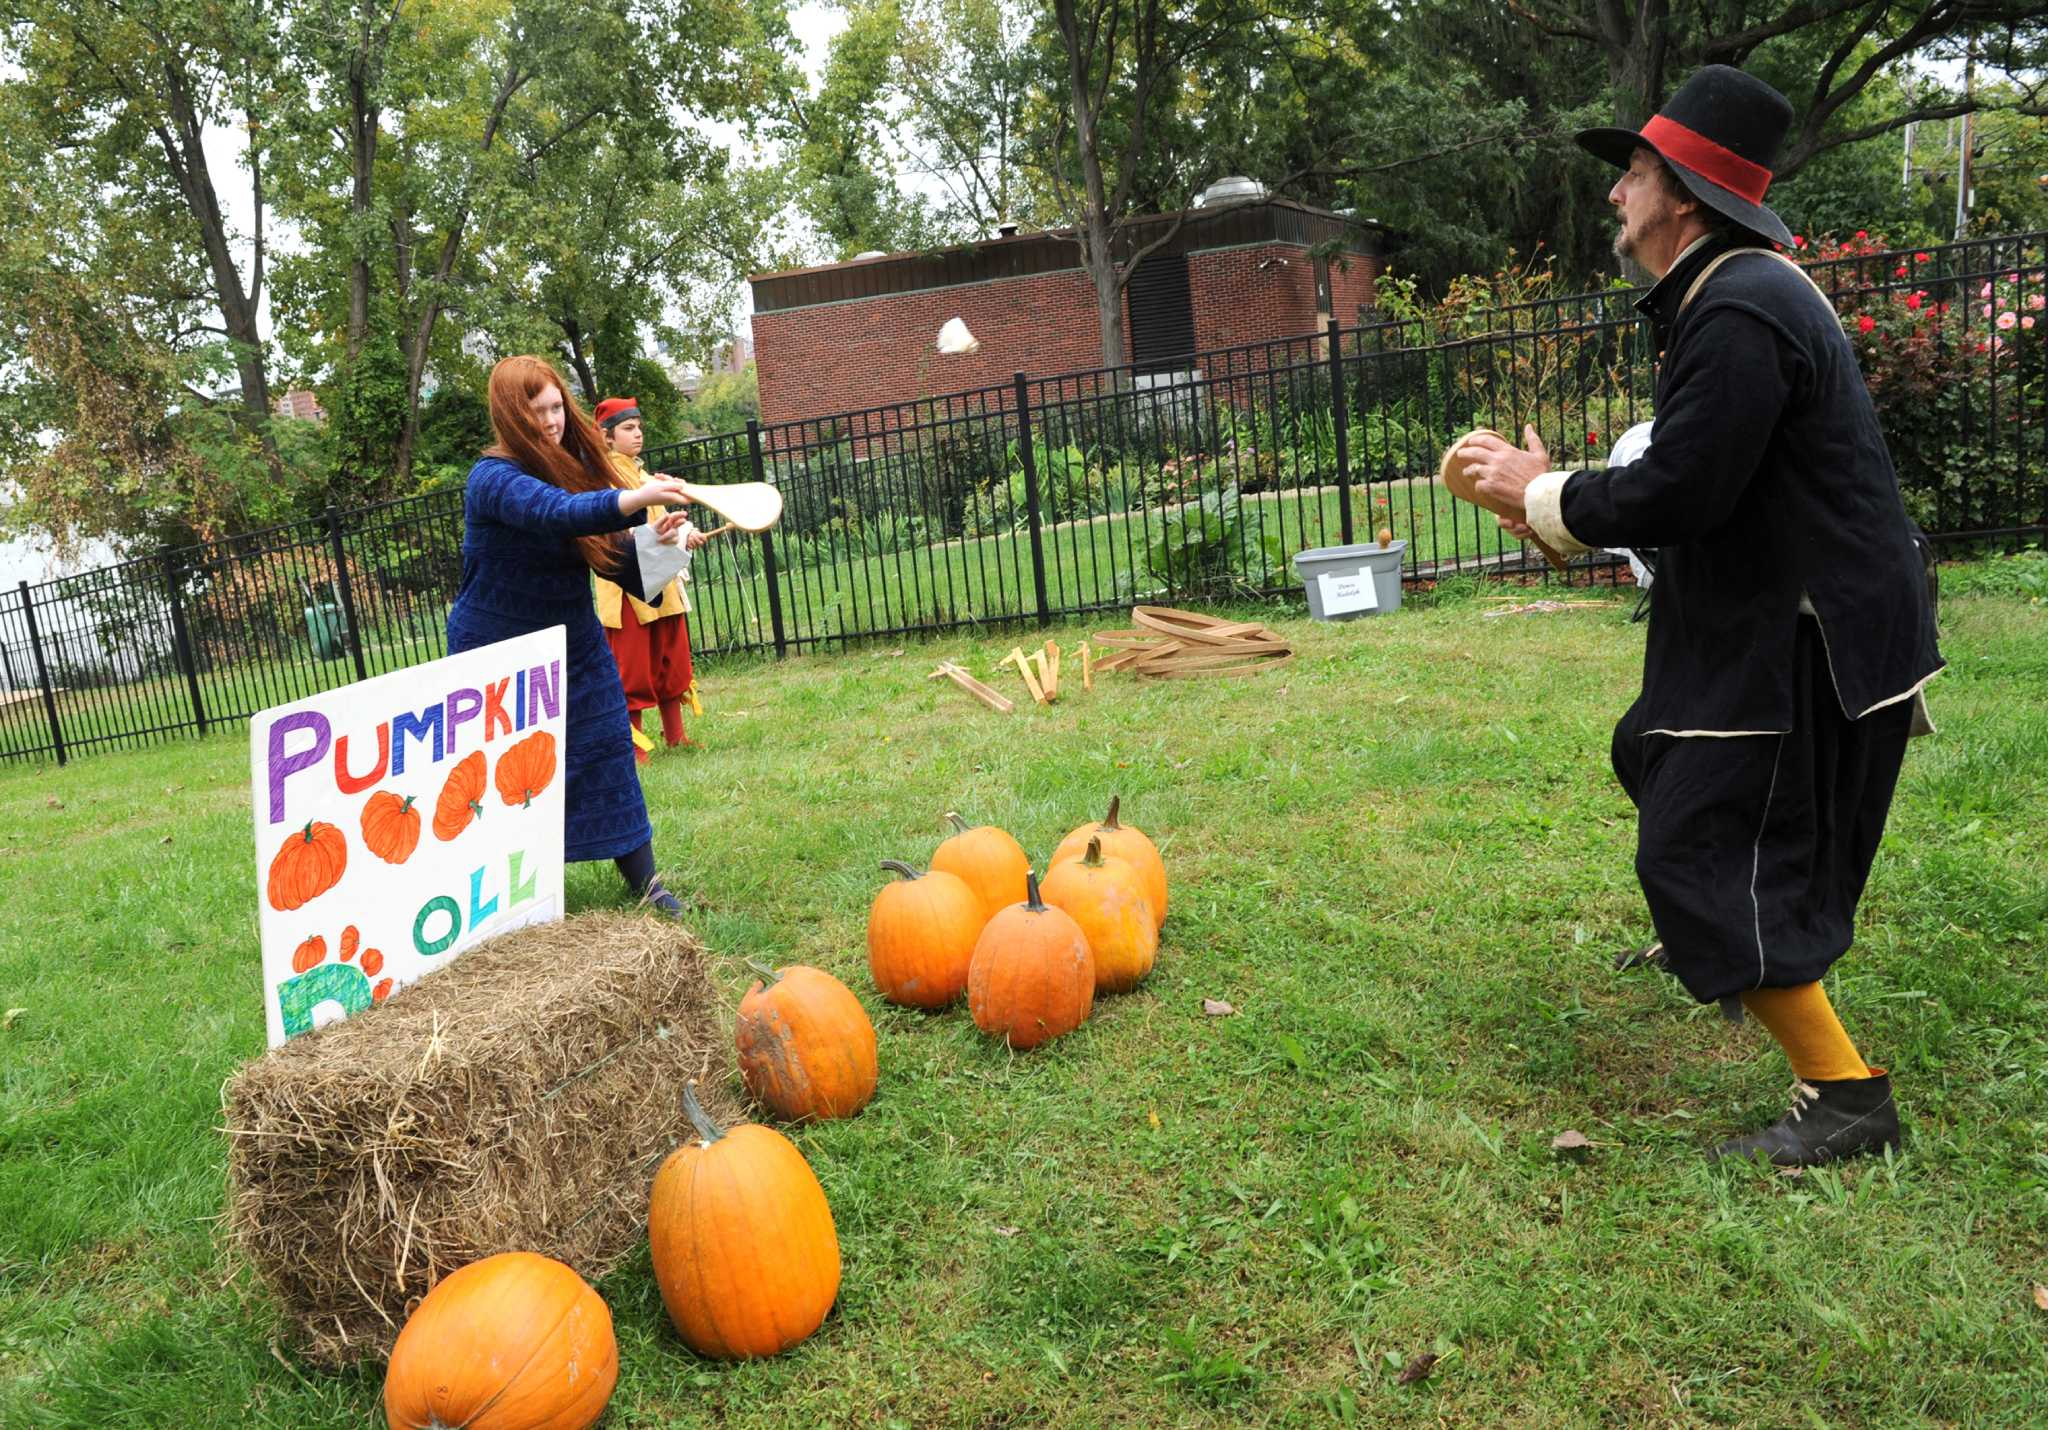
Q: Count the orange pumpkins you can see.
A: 8